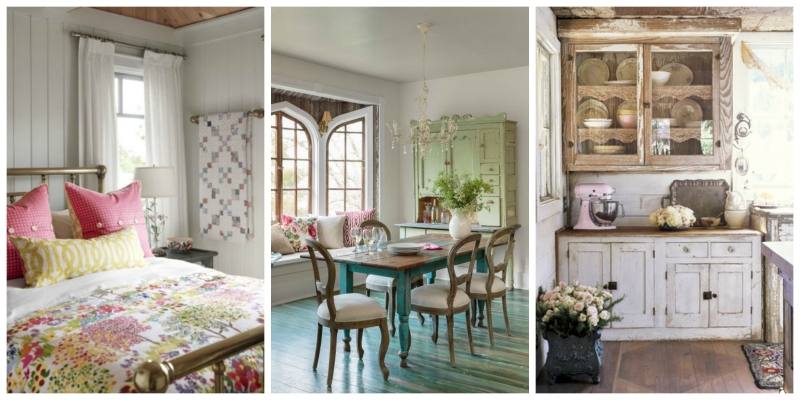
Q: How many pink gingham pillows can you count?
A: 2